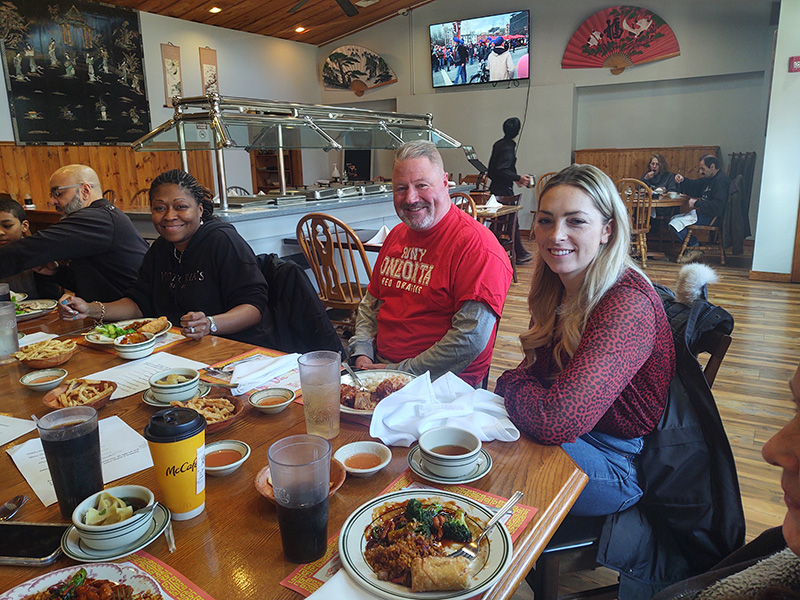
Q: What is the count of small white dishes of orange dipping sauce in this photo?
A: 4